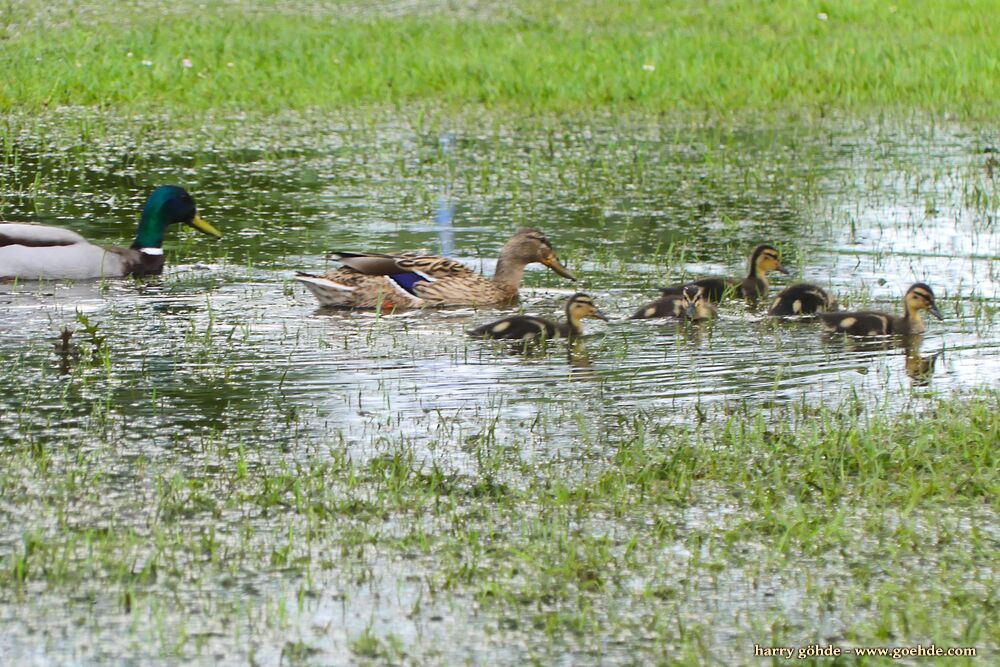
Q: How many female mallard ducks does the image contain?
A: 1